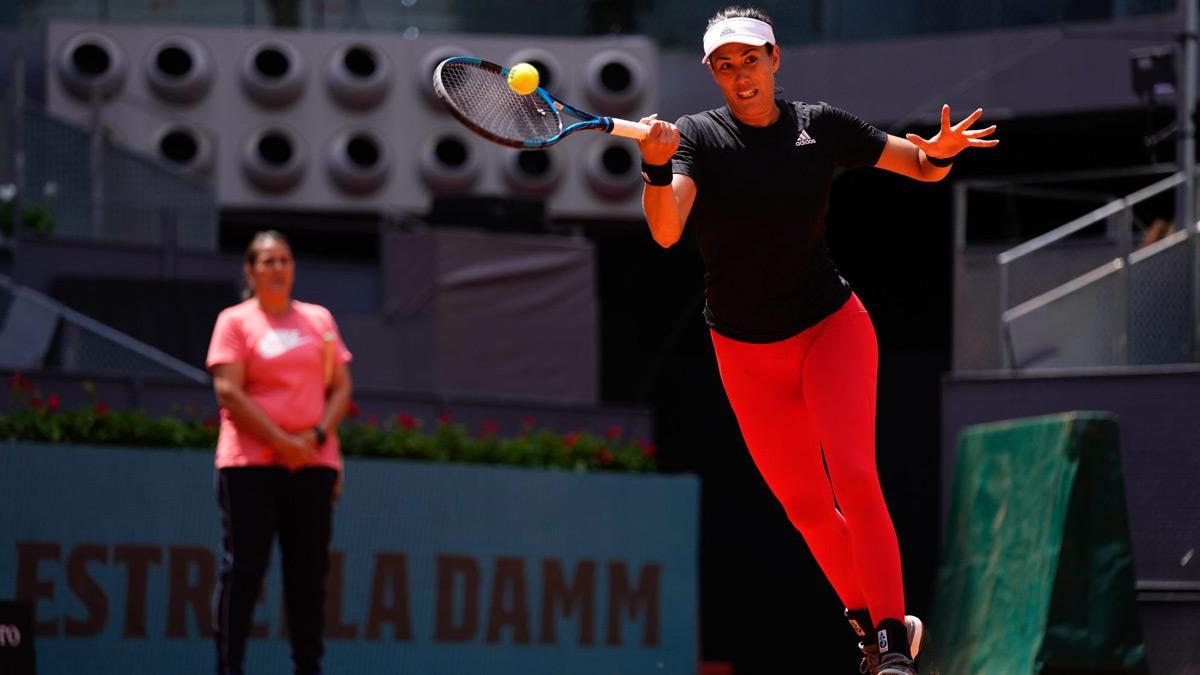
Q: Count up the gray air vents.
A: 13